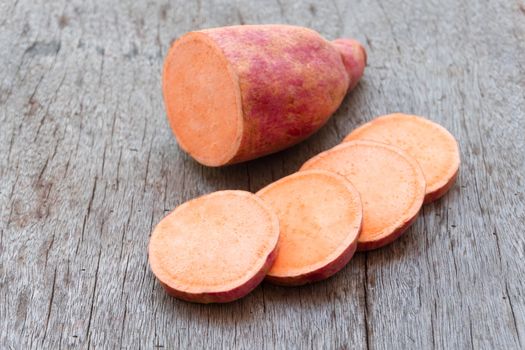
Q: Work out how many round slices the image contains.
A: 4